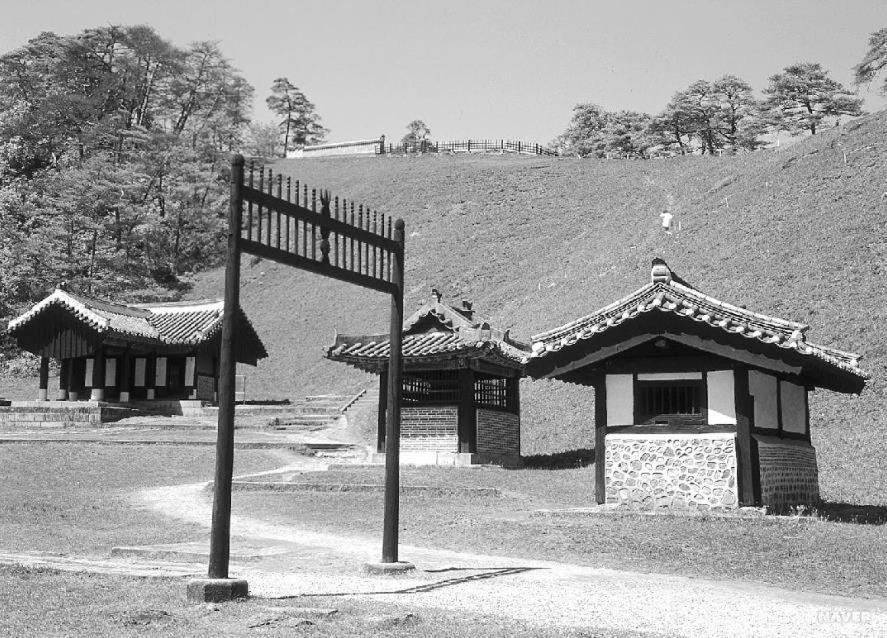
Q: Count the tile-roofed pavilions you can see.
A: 3